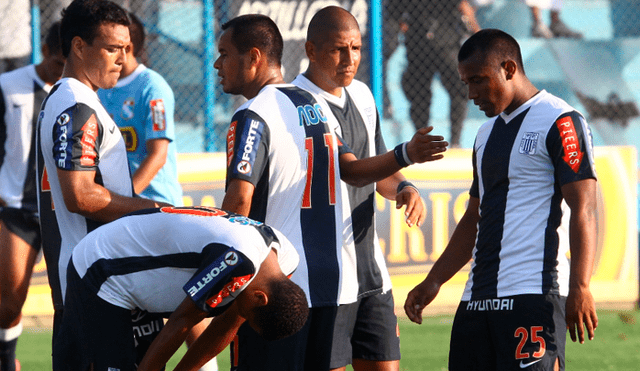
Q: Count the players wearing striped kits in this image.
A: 6